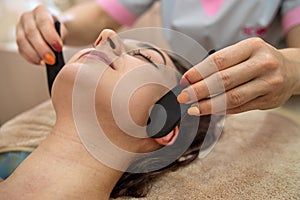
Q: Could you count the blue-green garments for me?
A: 1